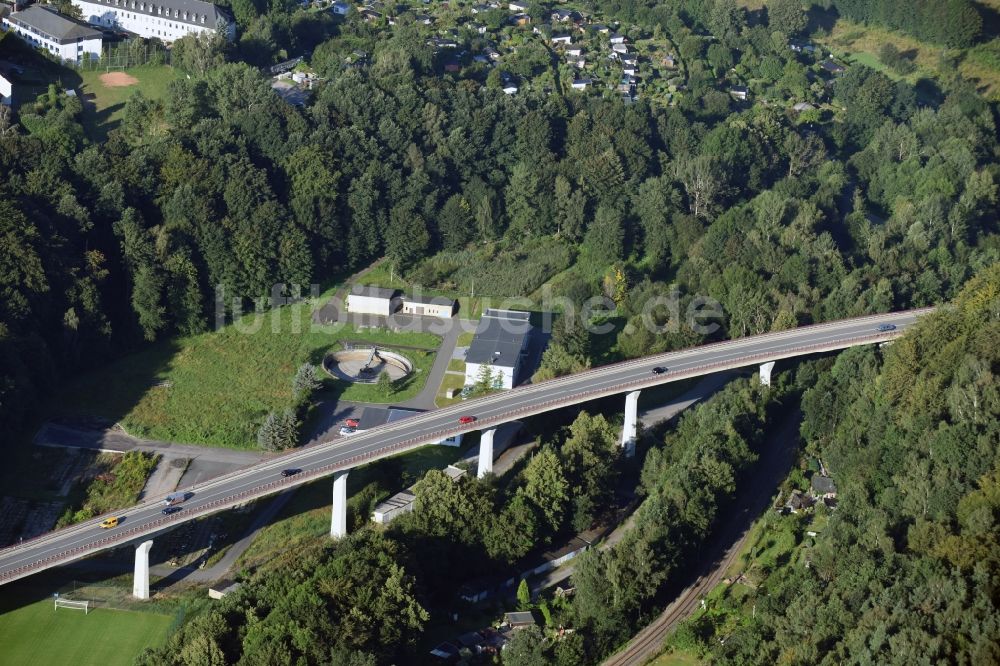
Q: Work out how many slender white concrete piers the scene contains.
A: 5